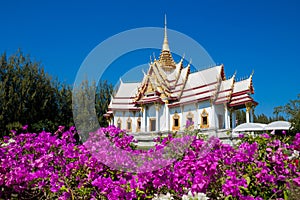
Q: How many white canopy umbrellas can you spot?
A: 2